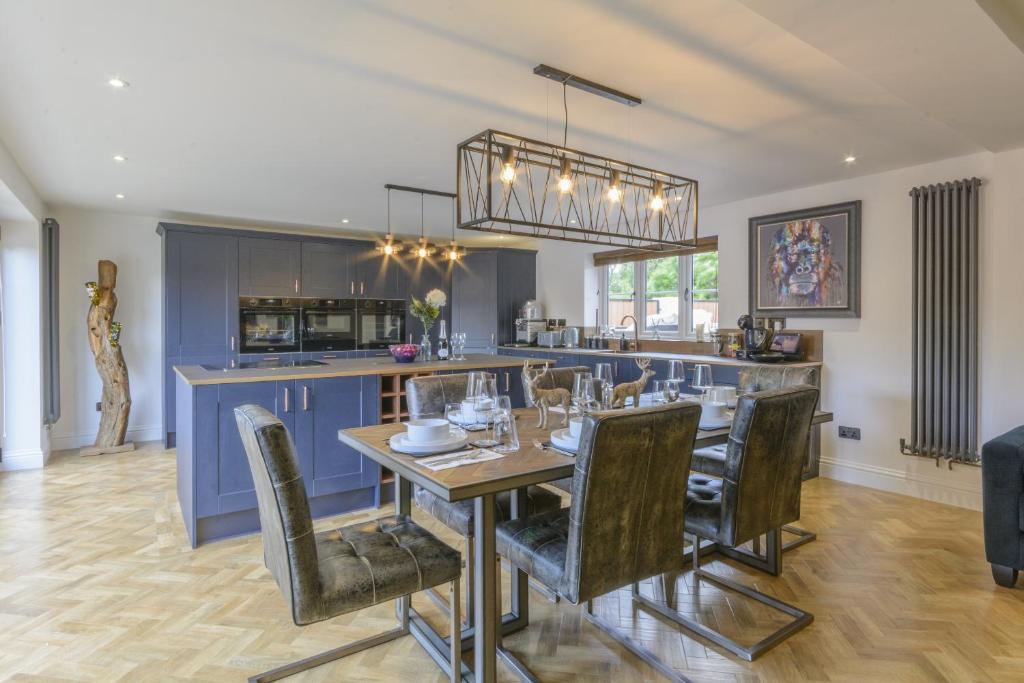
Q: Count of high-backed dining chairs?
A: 6